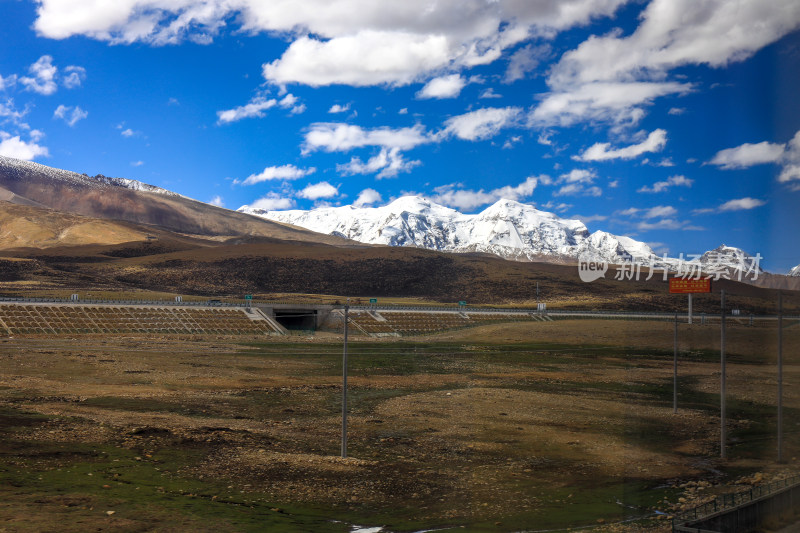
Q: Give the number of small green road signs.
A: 3